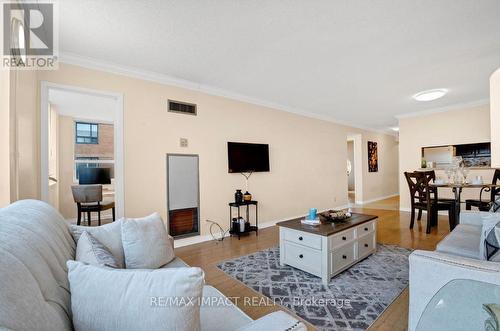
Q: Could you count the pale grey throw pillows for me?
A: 4